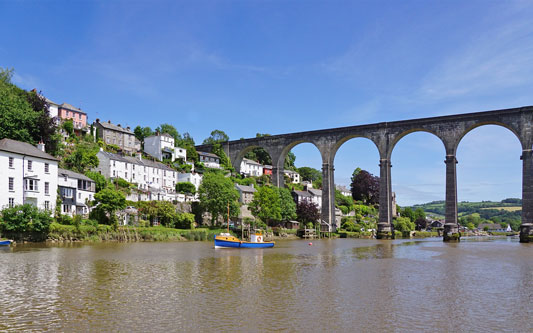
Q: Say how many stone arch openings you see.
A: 5